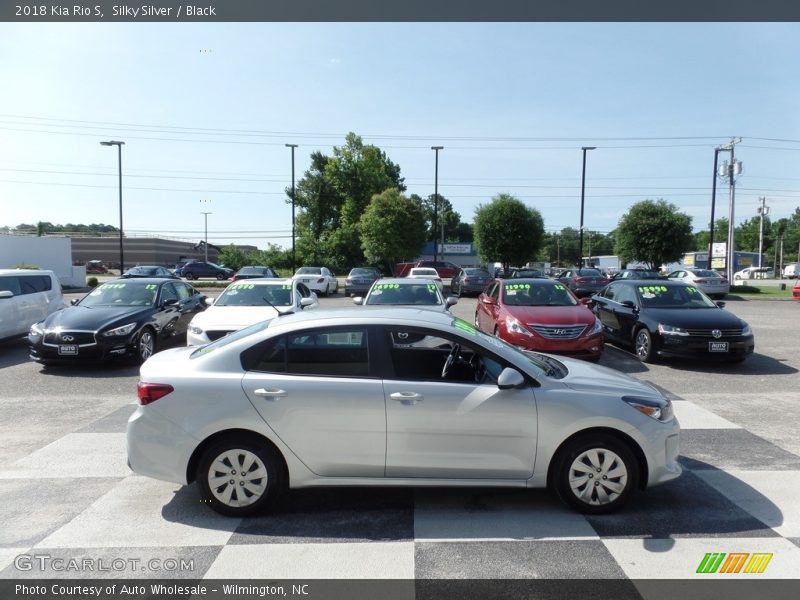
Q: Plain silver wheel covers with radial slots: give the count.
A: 2